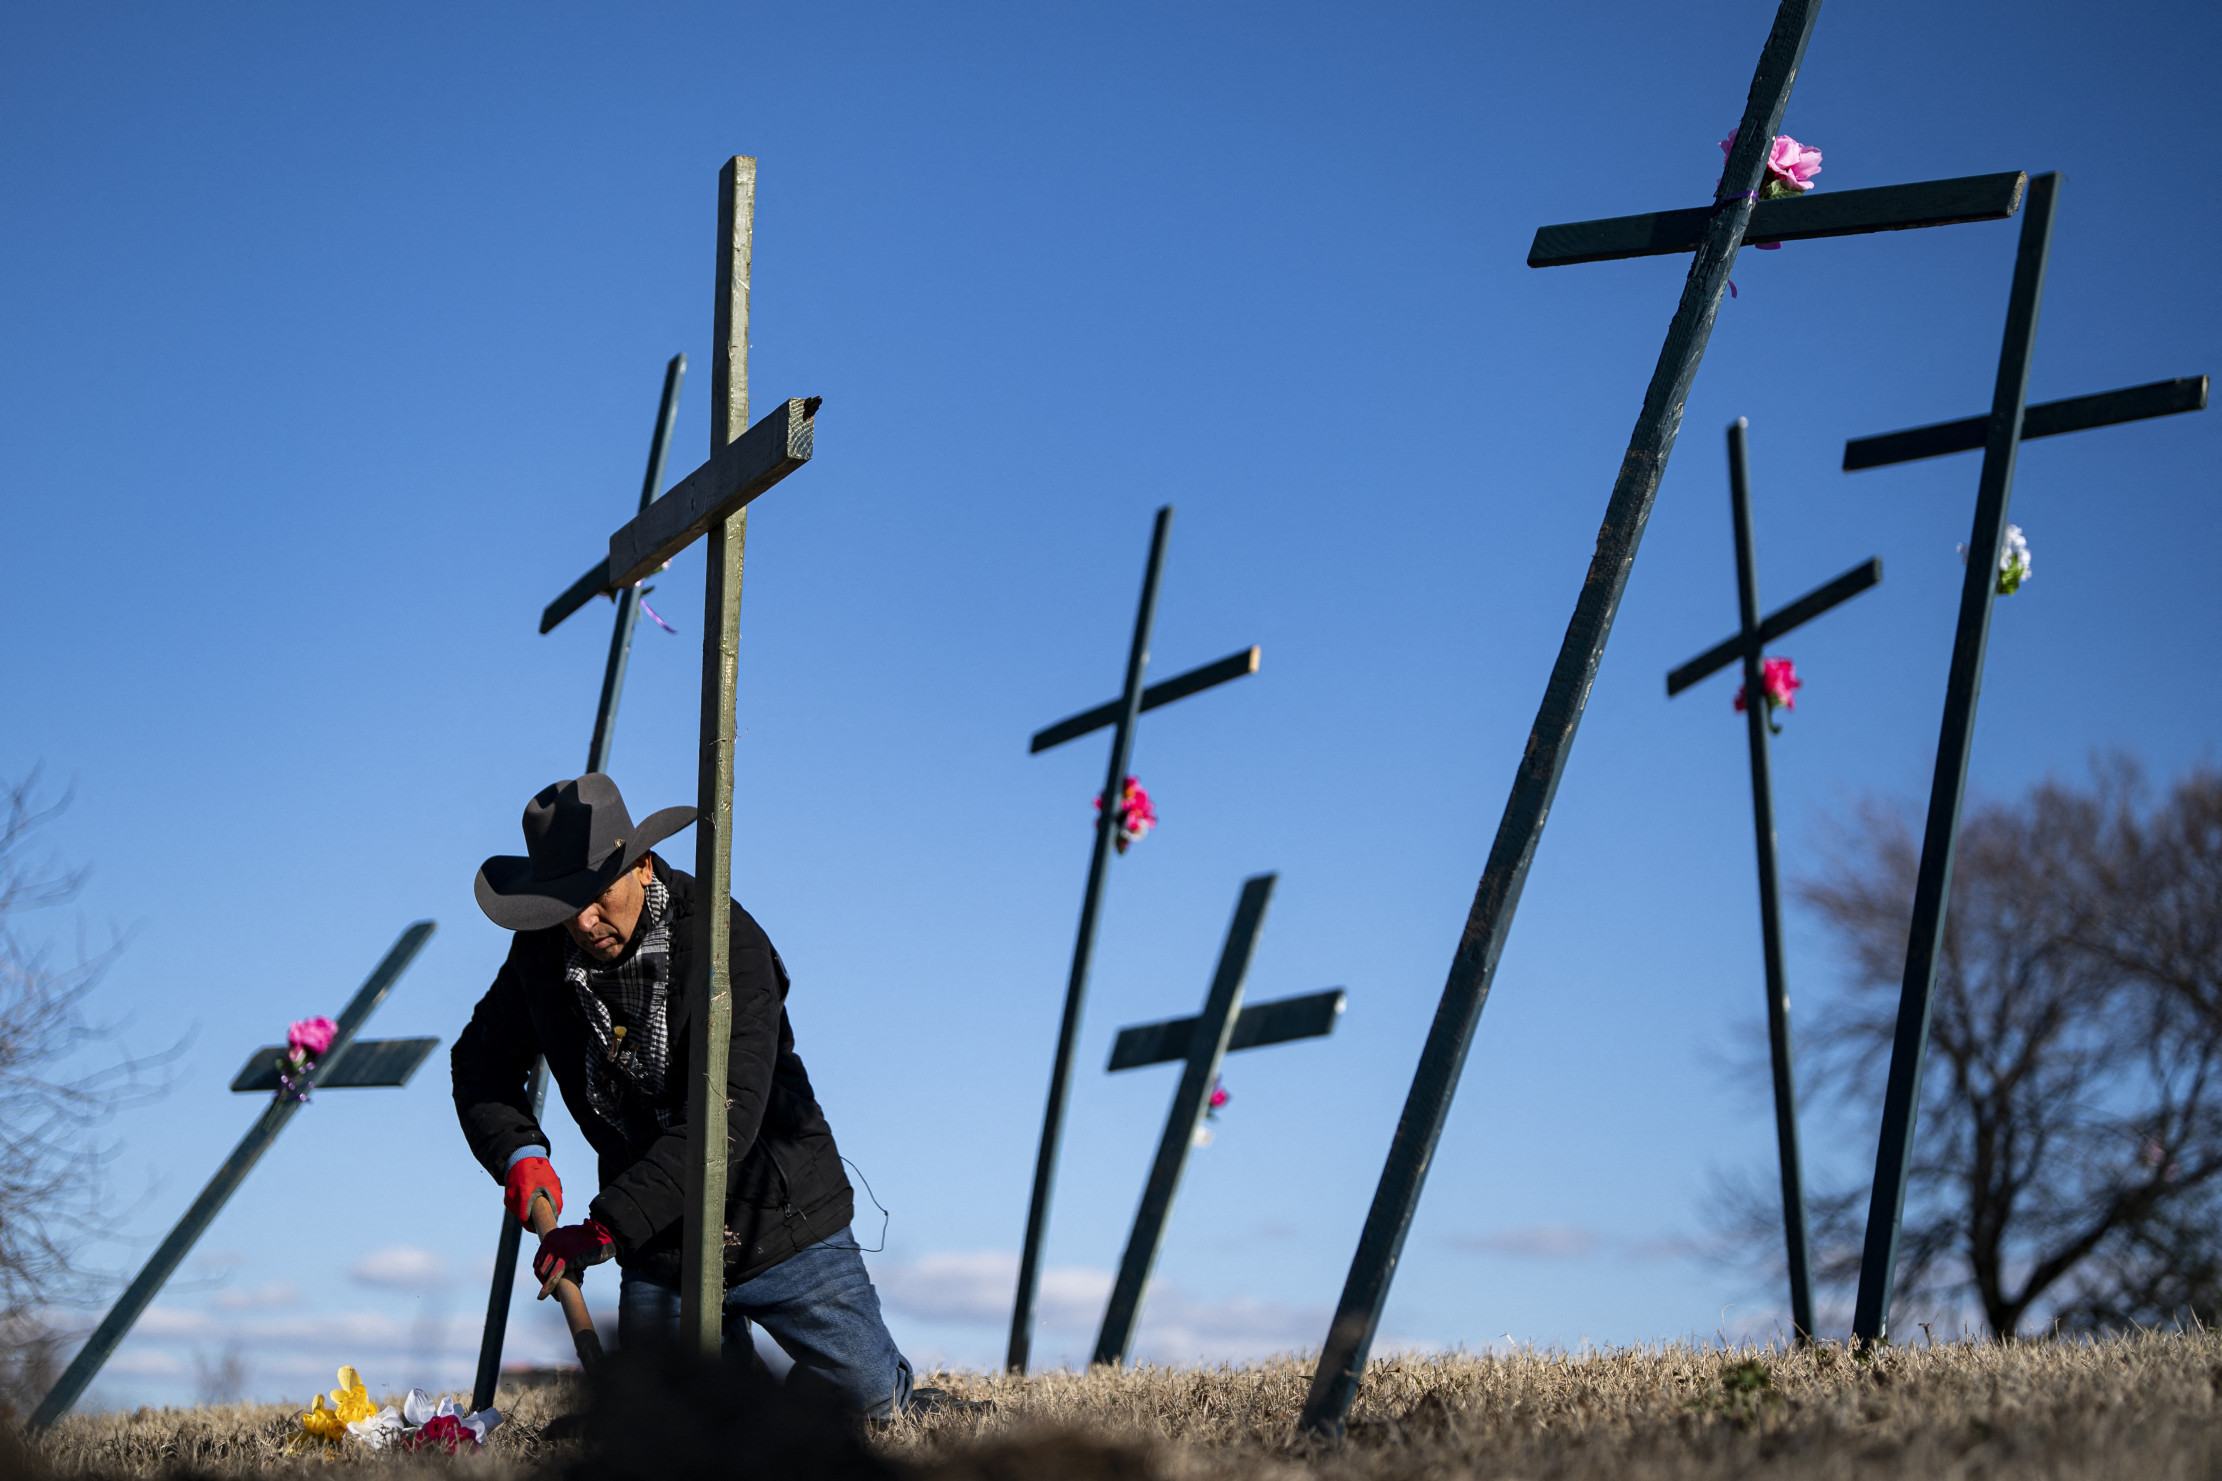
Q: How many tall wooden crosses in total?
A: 8